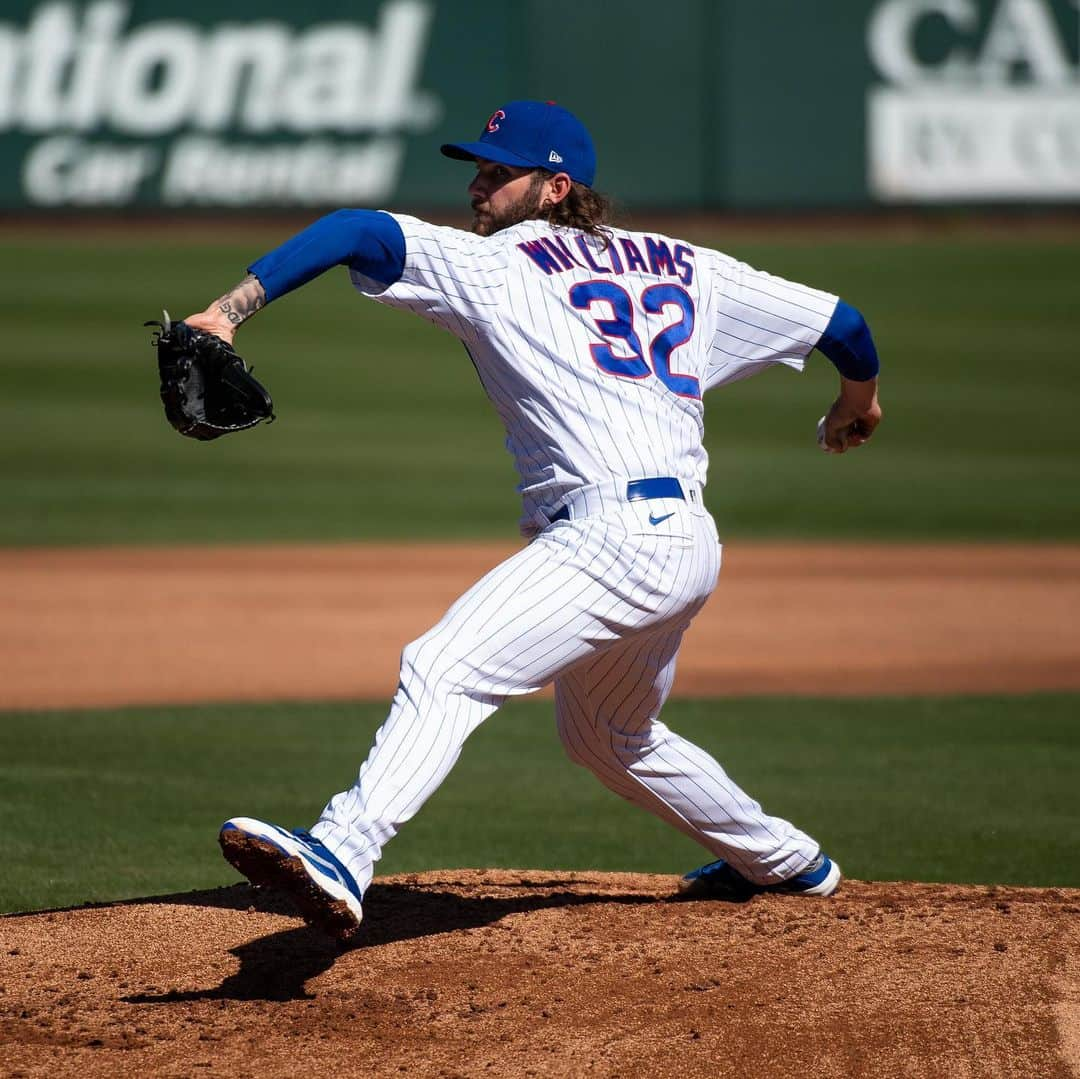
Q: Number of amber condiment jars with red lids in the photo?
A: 0